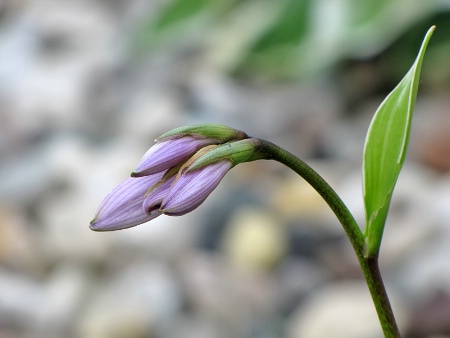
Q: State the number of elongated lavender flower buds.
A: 4